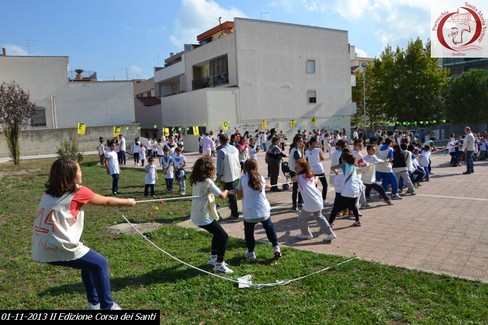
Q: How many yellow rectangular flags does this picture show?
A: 8